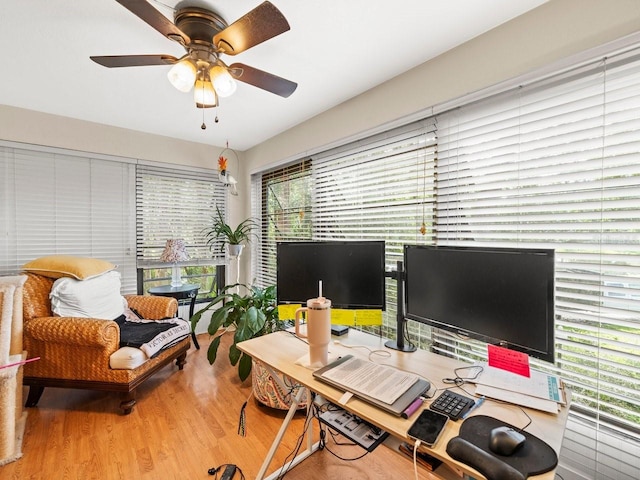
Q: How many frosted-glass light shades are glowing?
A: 3